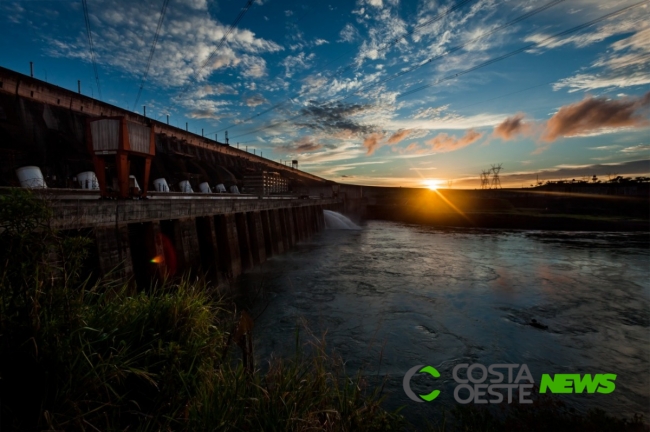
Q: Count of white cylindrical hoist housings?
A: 8